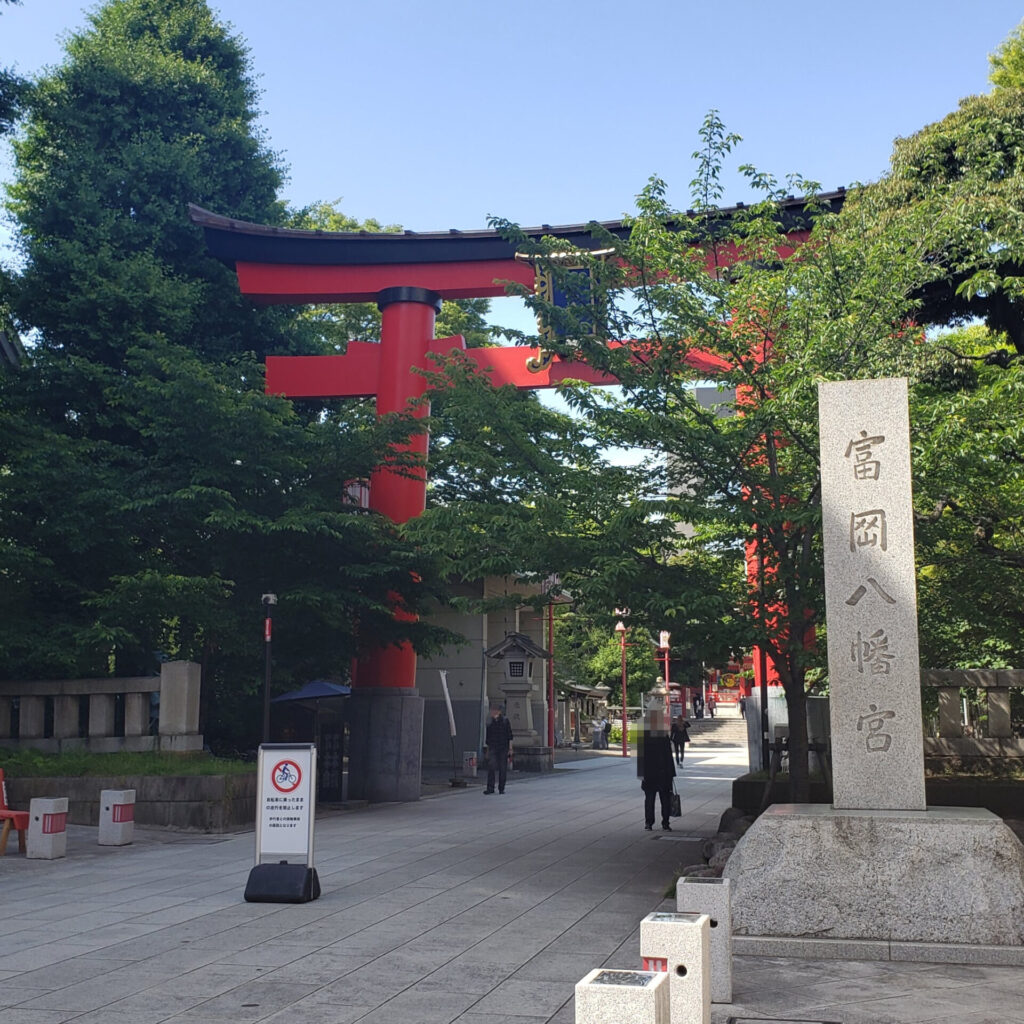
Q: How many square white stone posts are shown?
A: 5